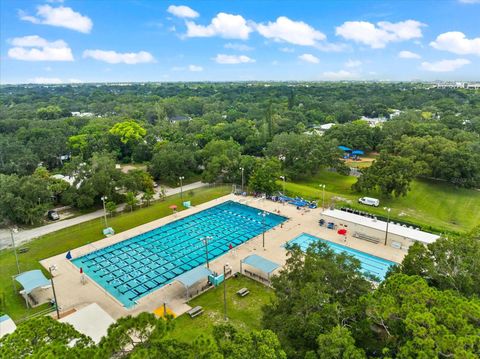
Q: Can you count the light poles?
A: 11